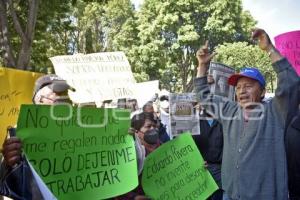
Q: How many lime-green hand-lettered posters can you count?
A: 2